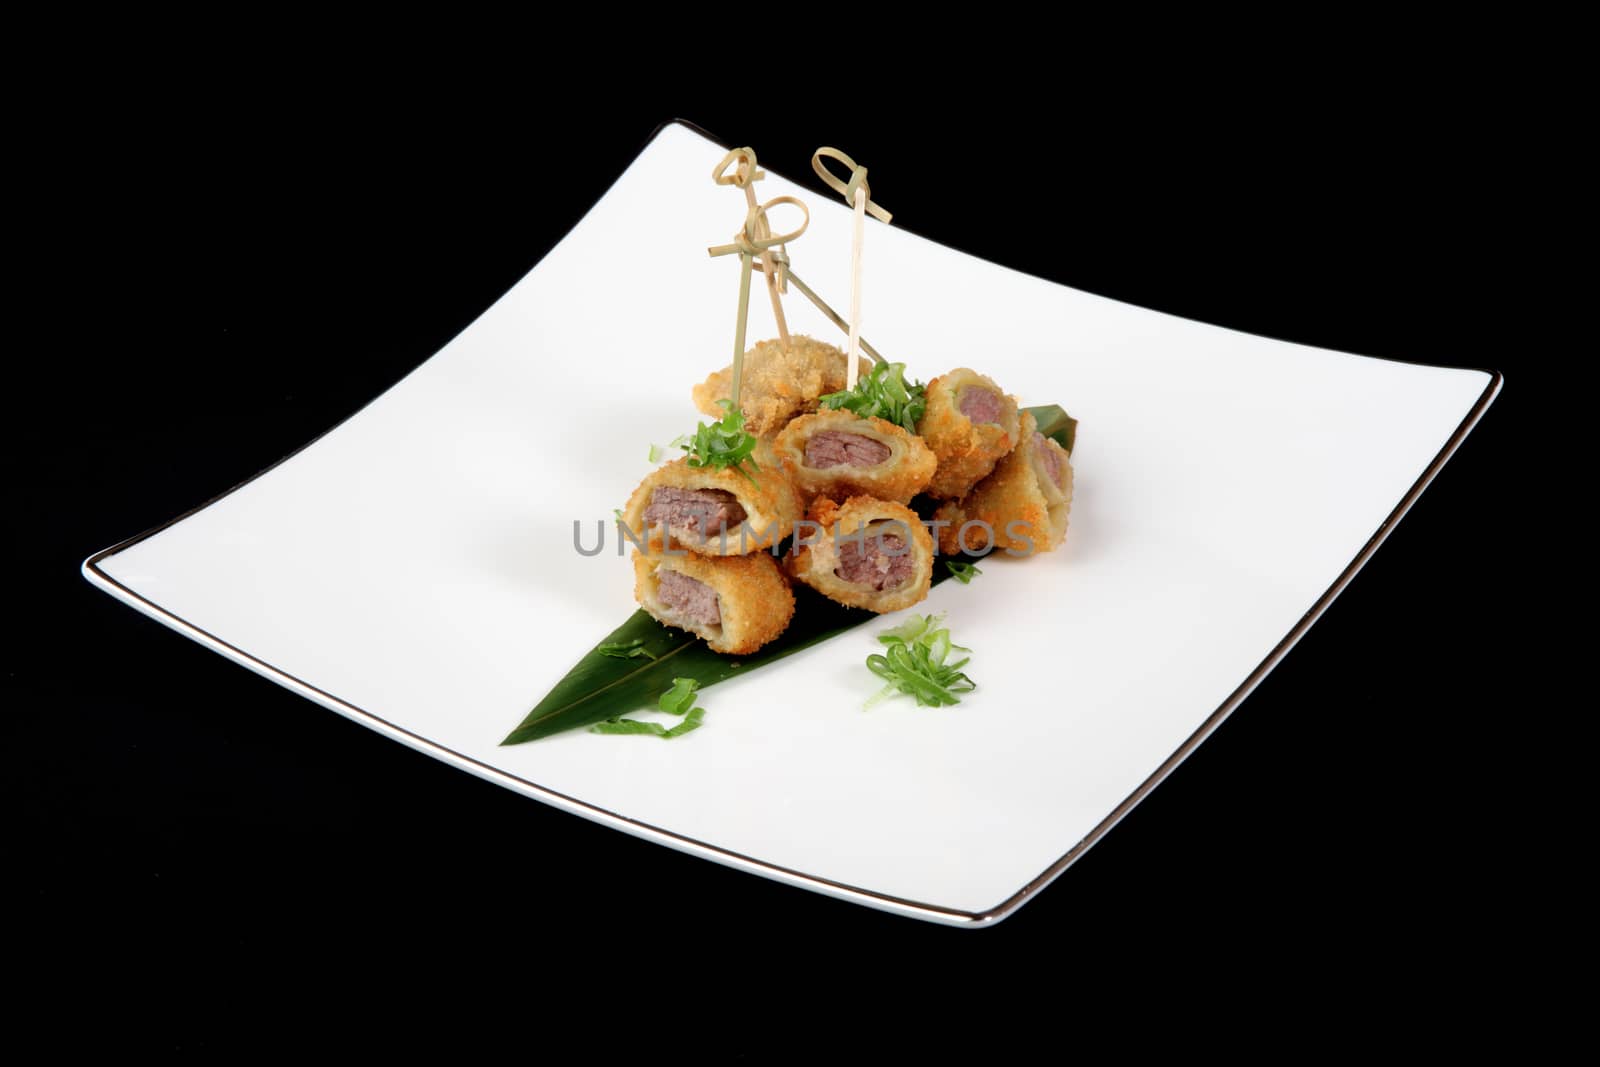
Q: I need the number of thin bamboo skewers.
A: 4